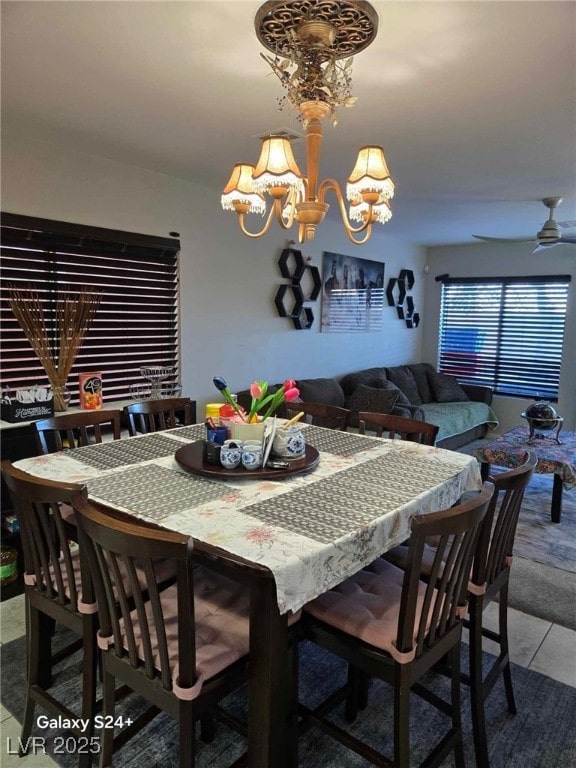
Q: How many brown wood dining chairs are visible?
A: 8